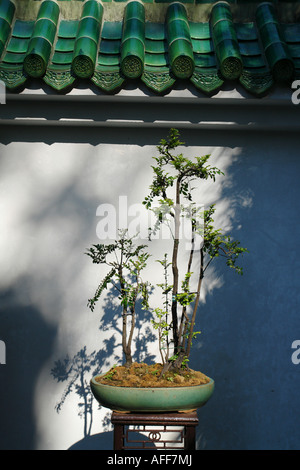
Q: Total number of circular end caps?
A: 6